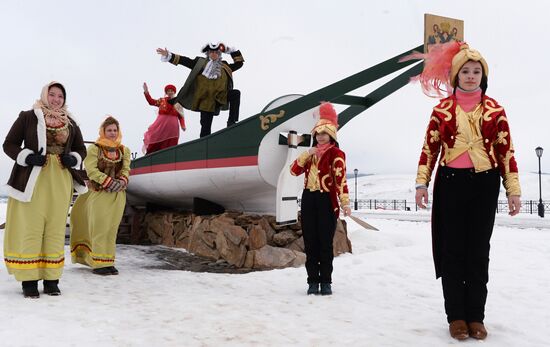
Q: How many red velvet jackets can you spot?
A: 2